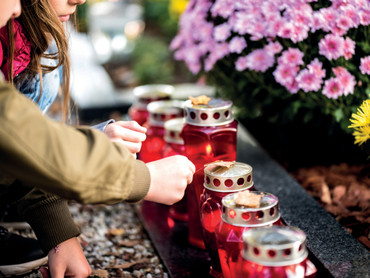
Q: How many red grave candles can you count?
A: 7